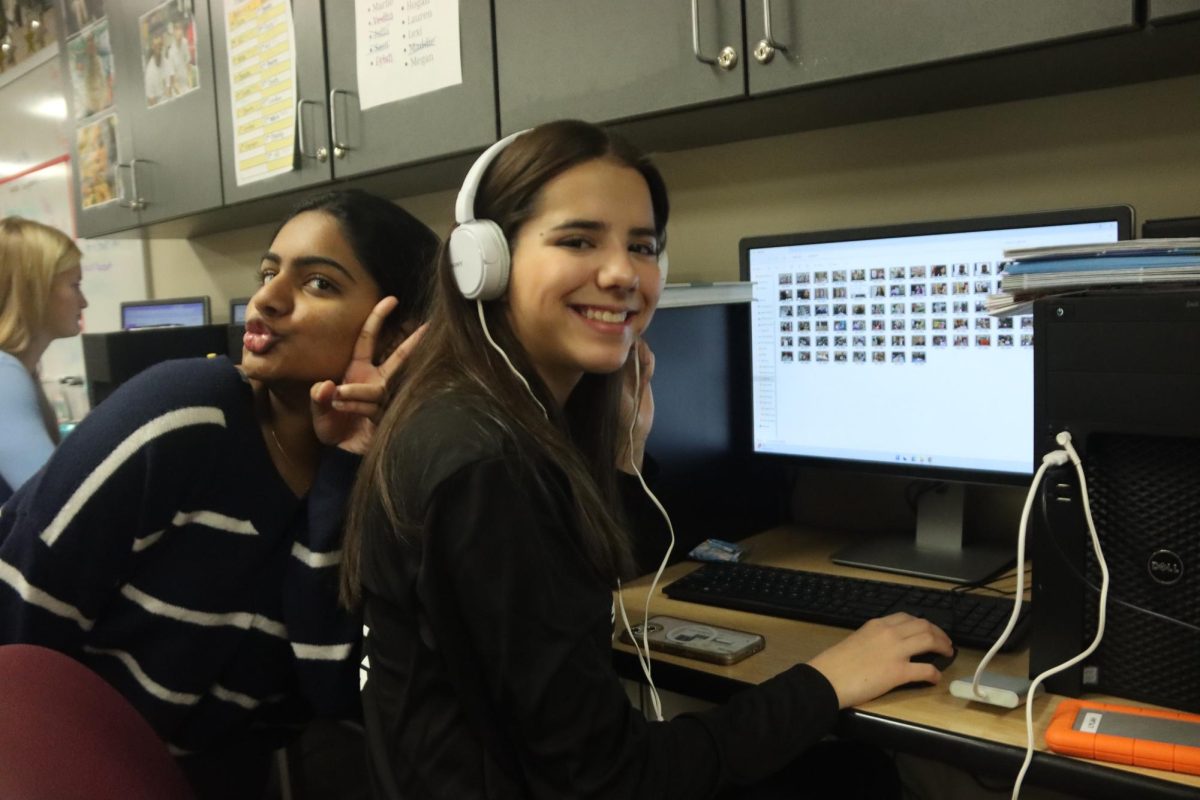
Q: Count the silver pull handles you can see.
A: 6